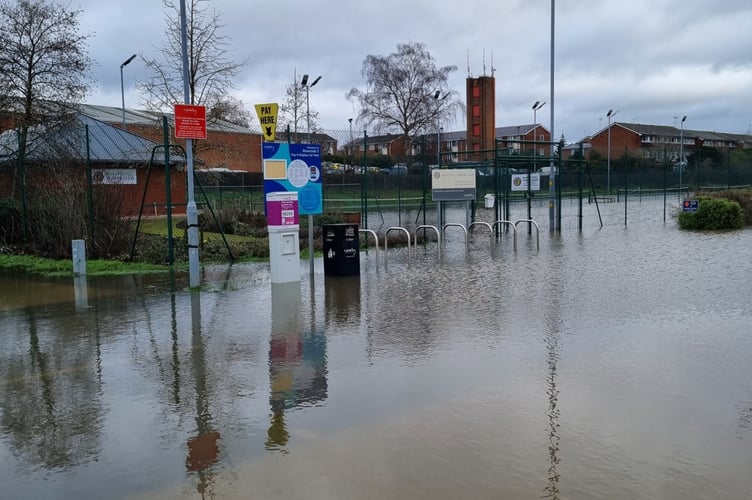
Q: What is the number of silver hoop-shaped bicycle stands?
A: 7